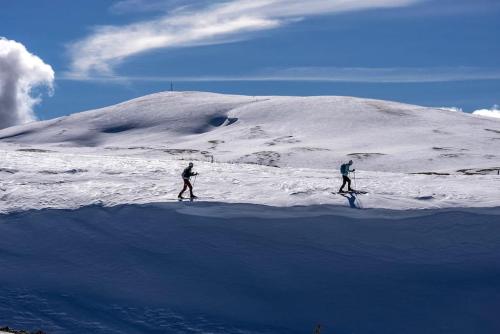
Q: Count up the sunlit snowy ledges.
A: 1